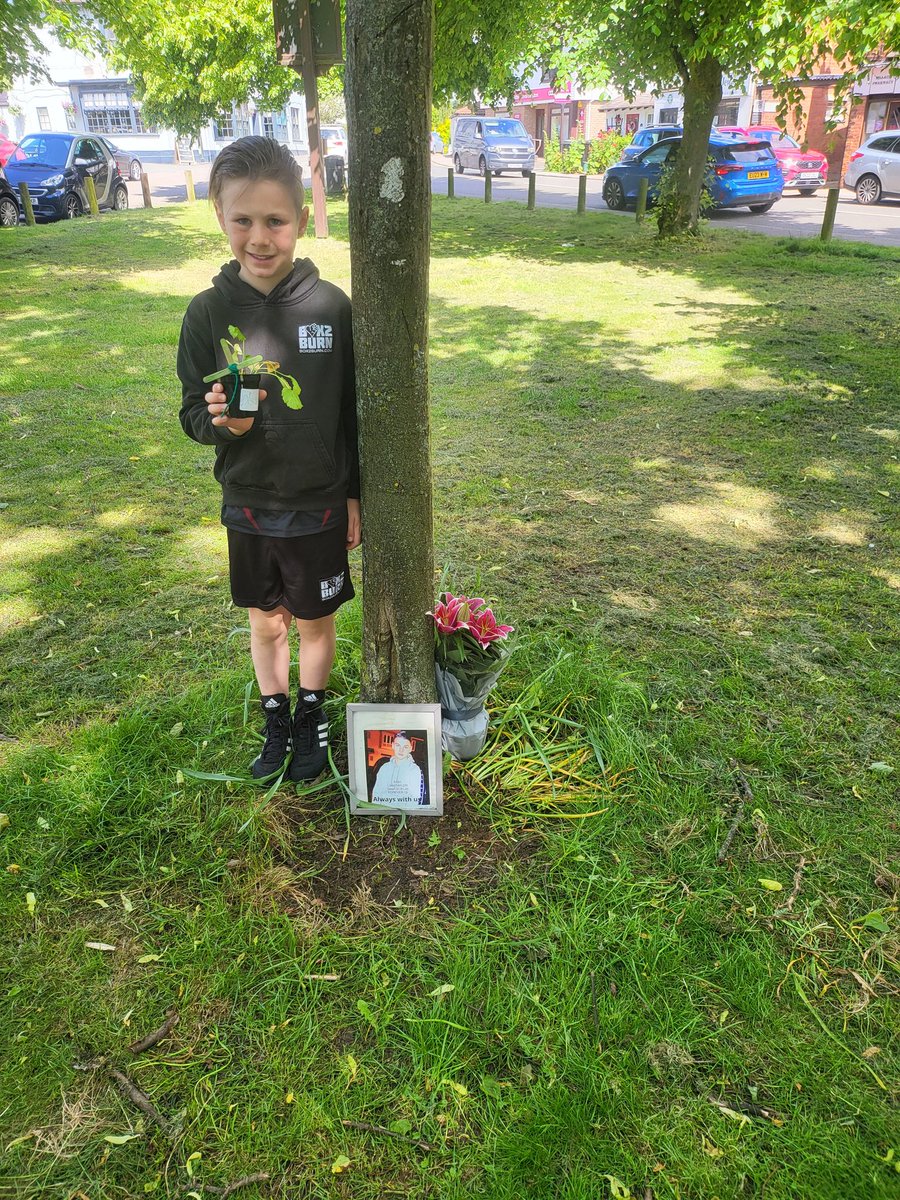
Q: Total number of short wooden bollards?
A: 10